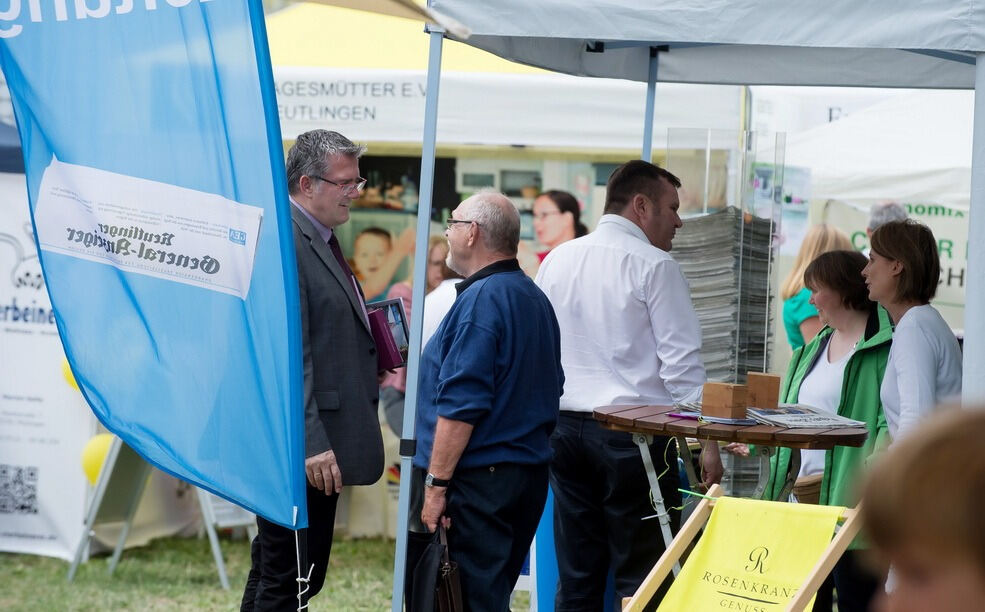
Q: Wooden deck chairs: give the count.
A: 1